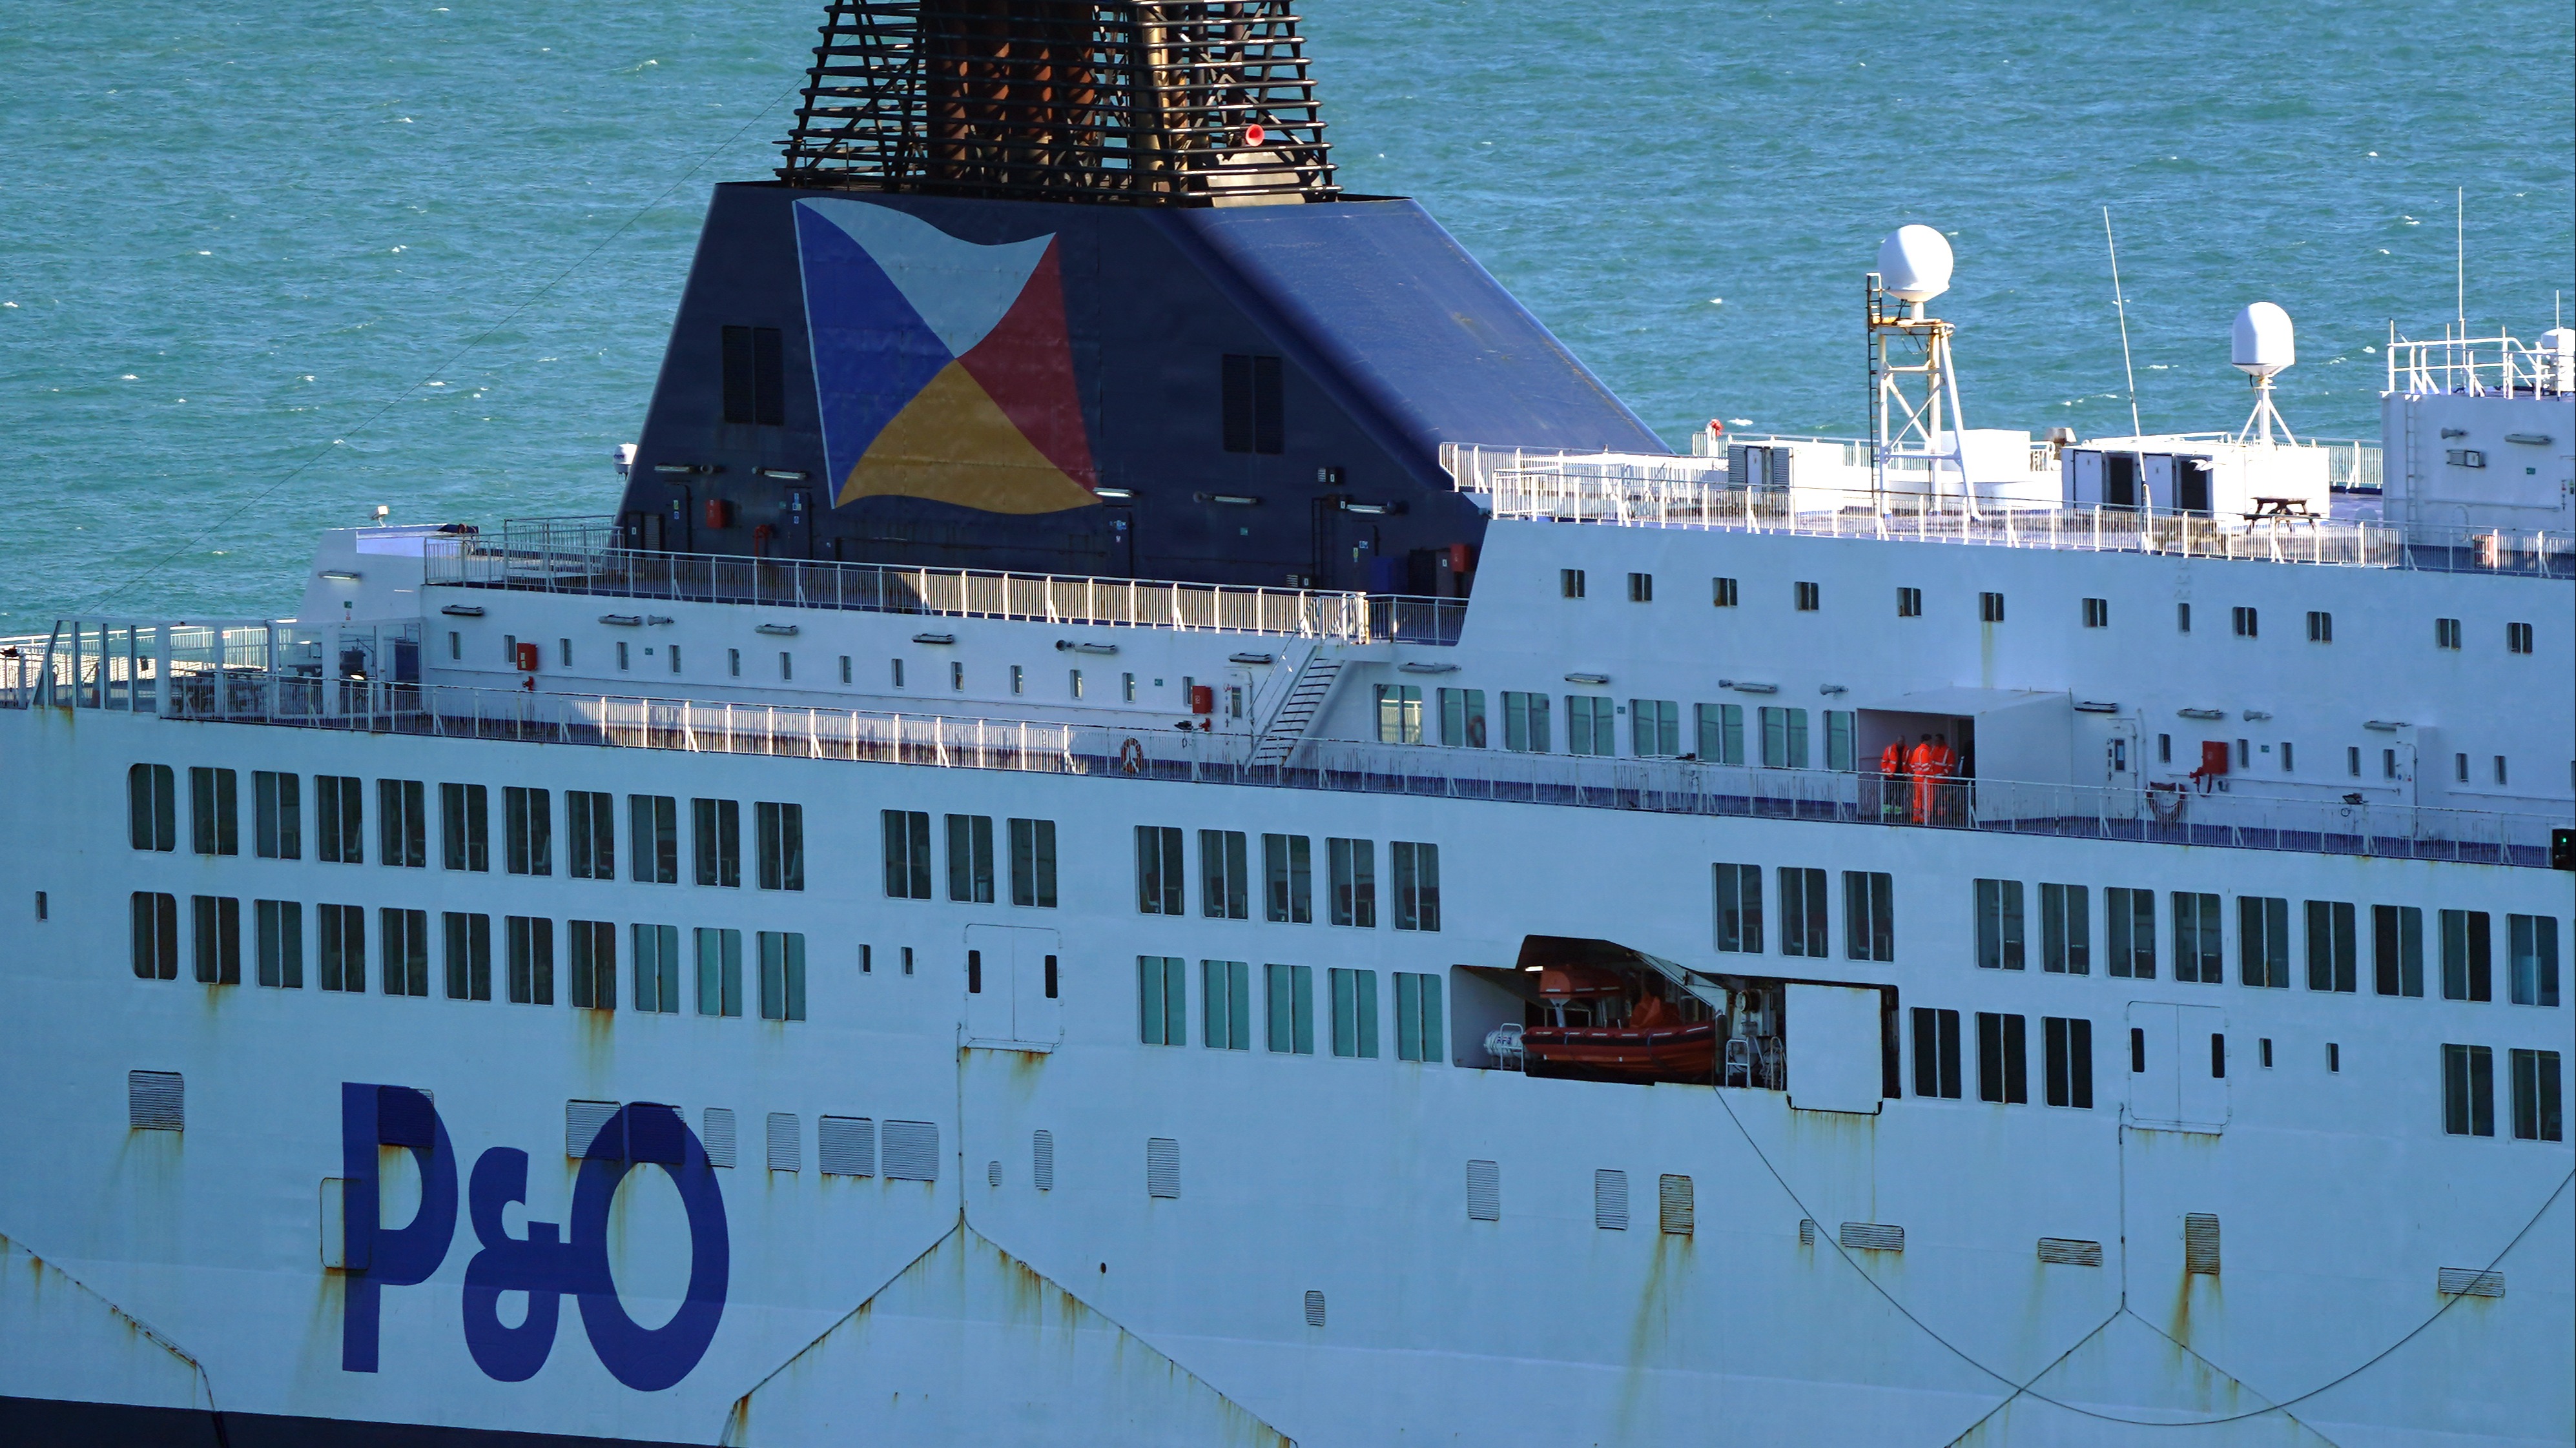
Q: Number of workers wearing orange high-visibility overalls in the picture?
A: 3